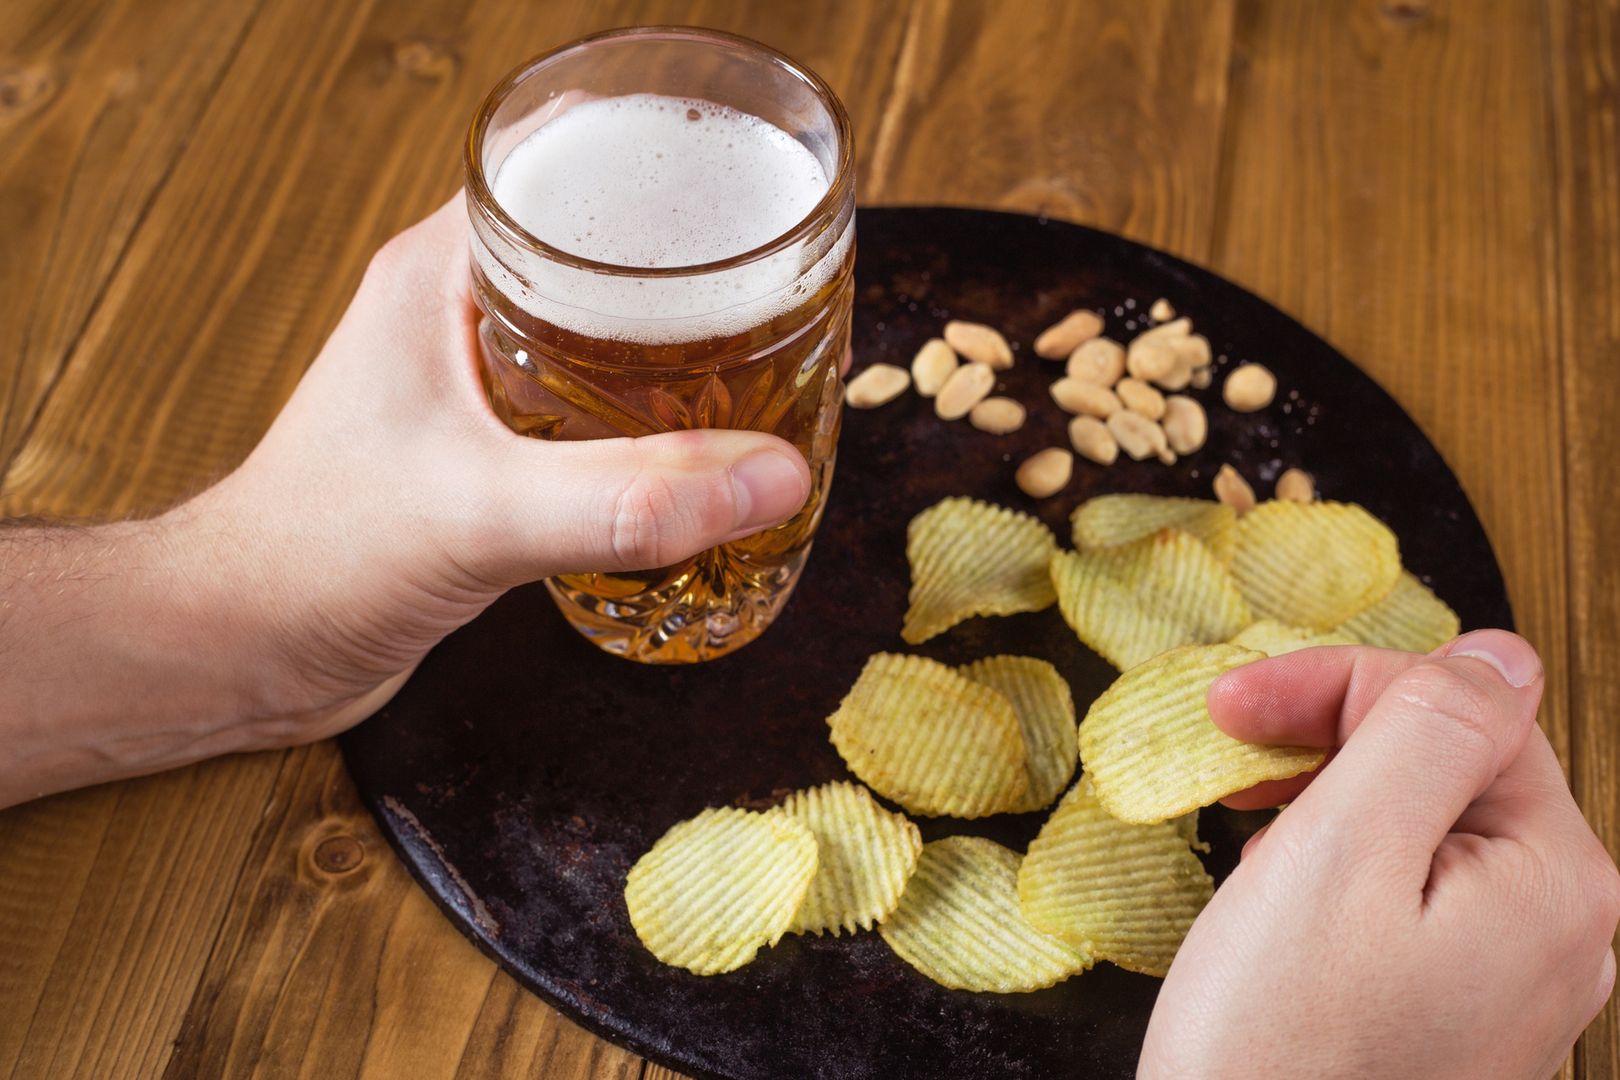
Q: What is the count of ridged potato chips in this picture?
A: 13